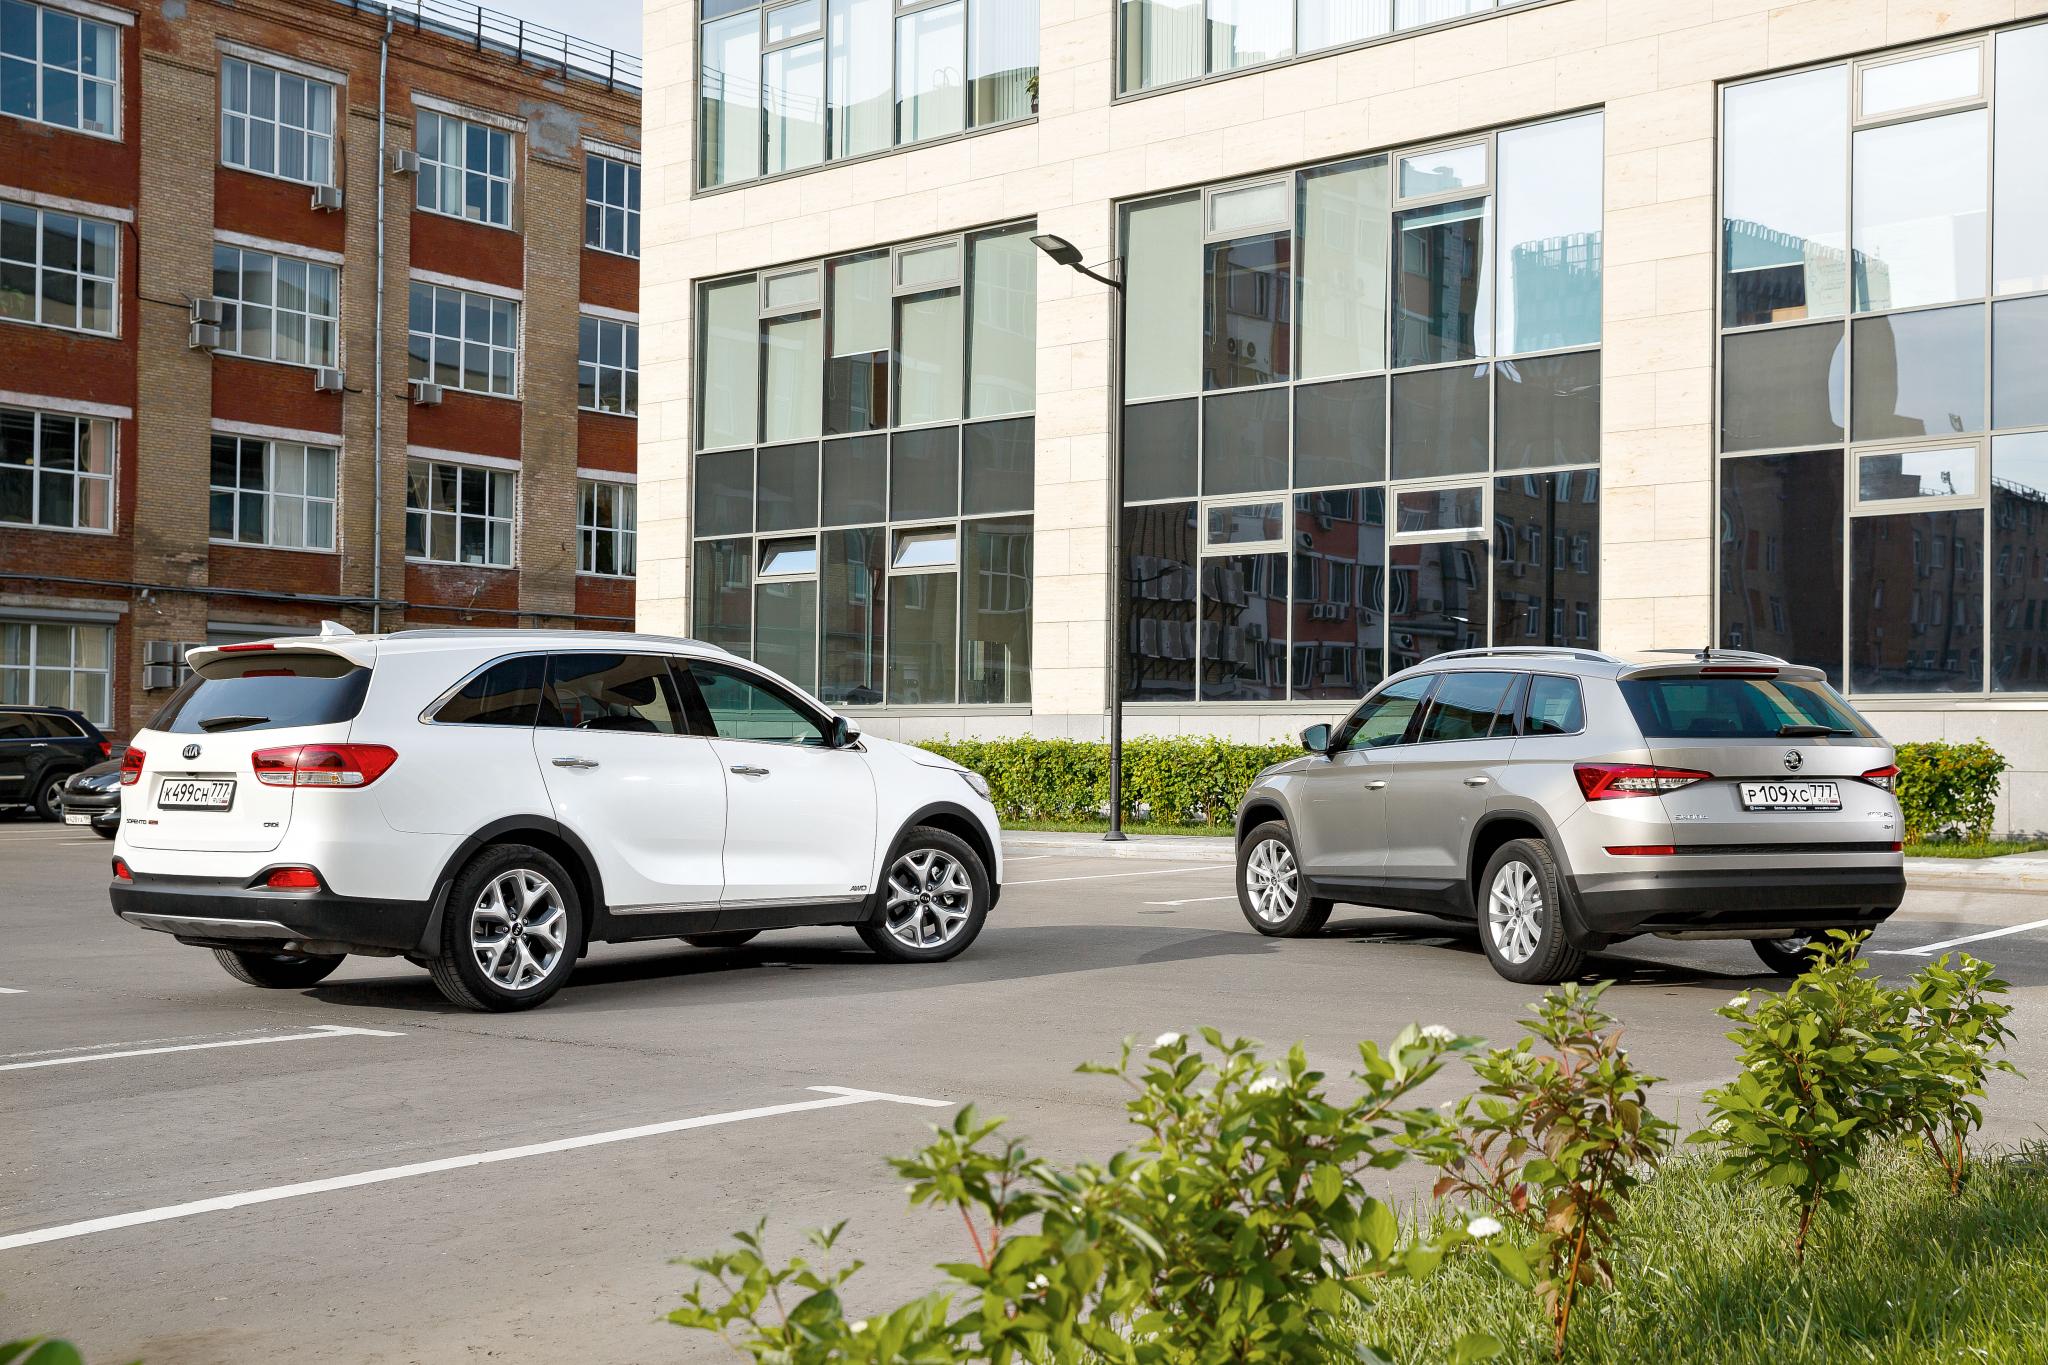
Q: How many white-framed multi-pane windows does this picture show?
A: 13